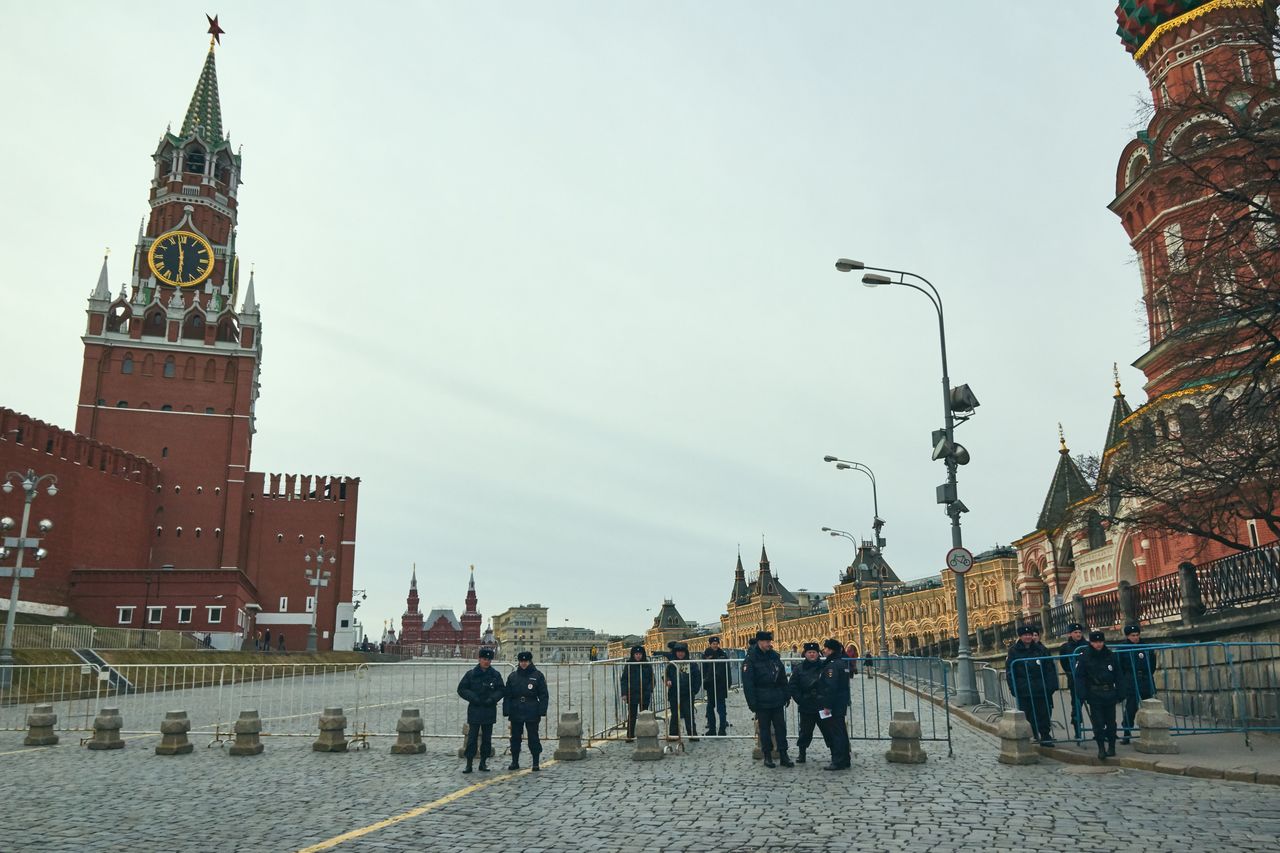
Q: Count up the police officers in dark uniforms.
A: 13